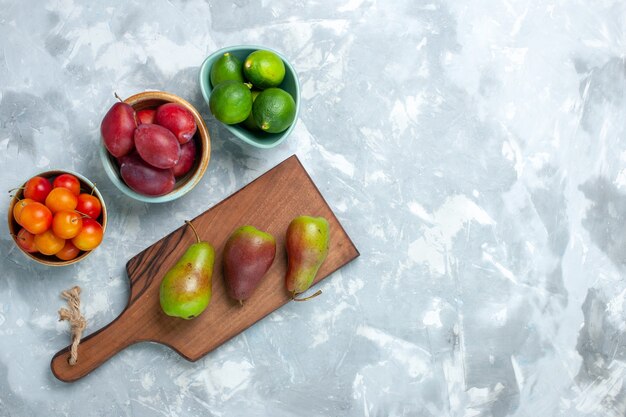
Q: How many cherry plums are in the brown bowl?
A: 11